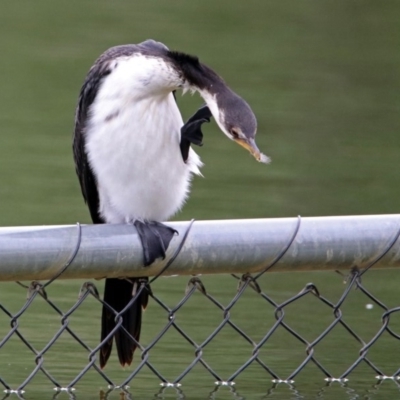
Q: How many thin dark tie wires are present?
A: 4